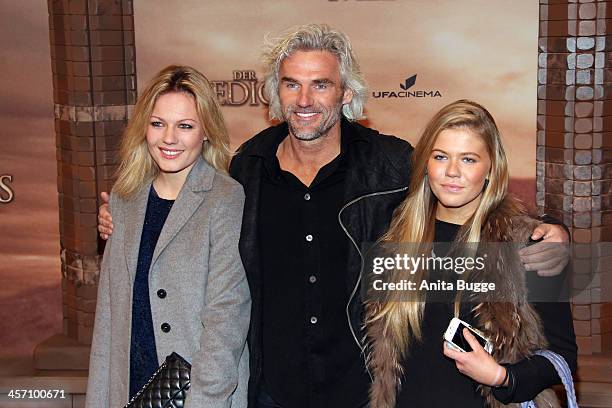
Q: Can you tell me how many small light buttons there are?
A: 4